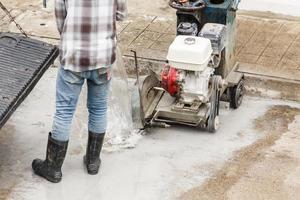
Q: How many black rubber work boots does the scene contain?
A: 2